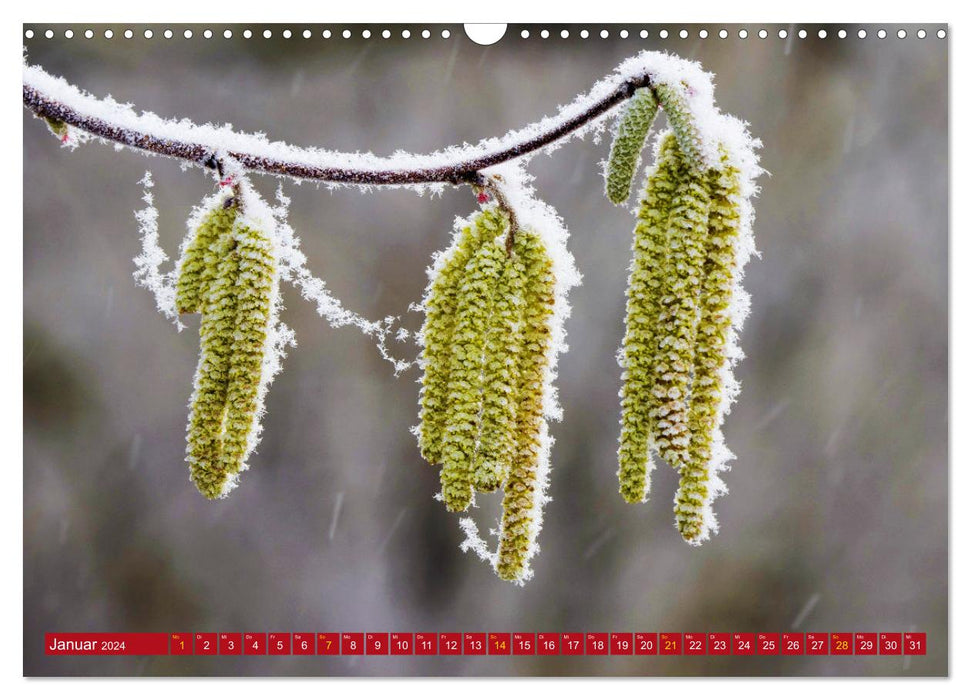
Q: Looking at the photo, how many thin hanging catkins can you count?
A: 12